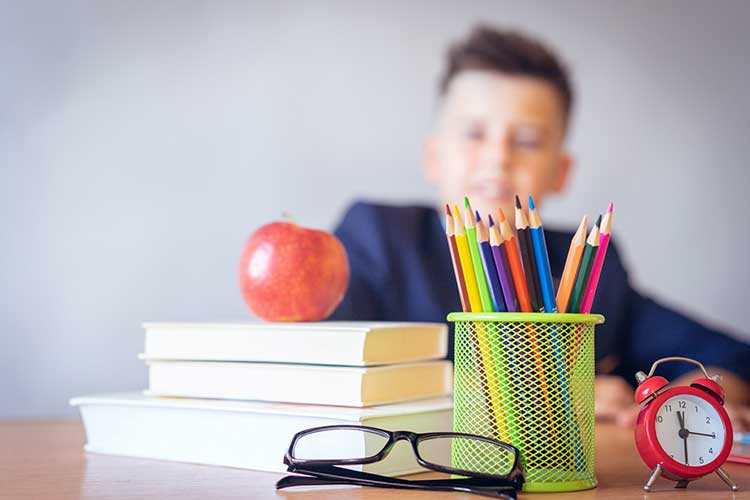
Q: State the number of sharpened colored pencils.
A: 11